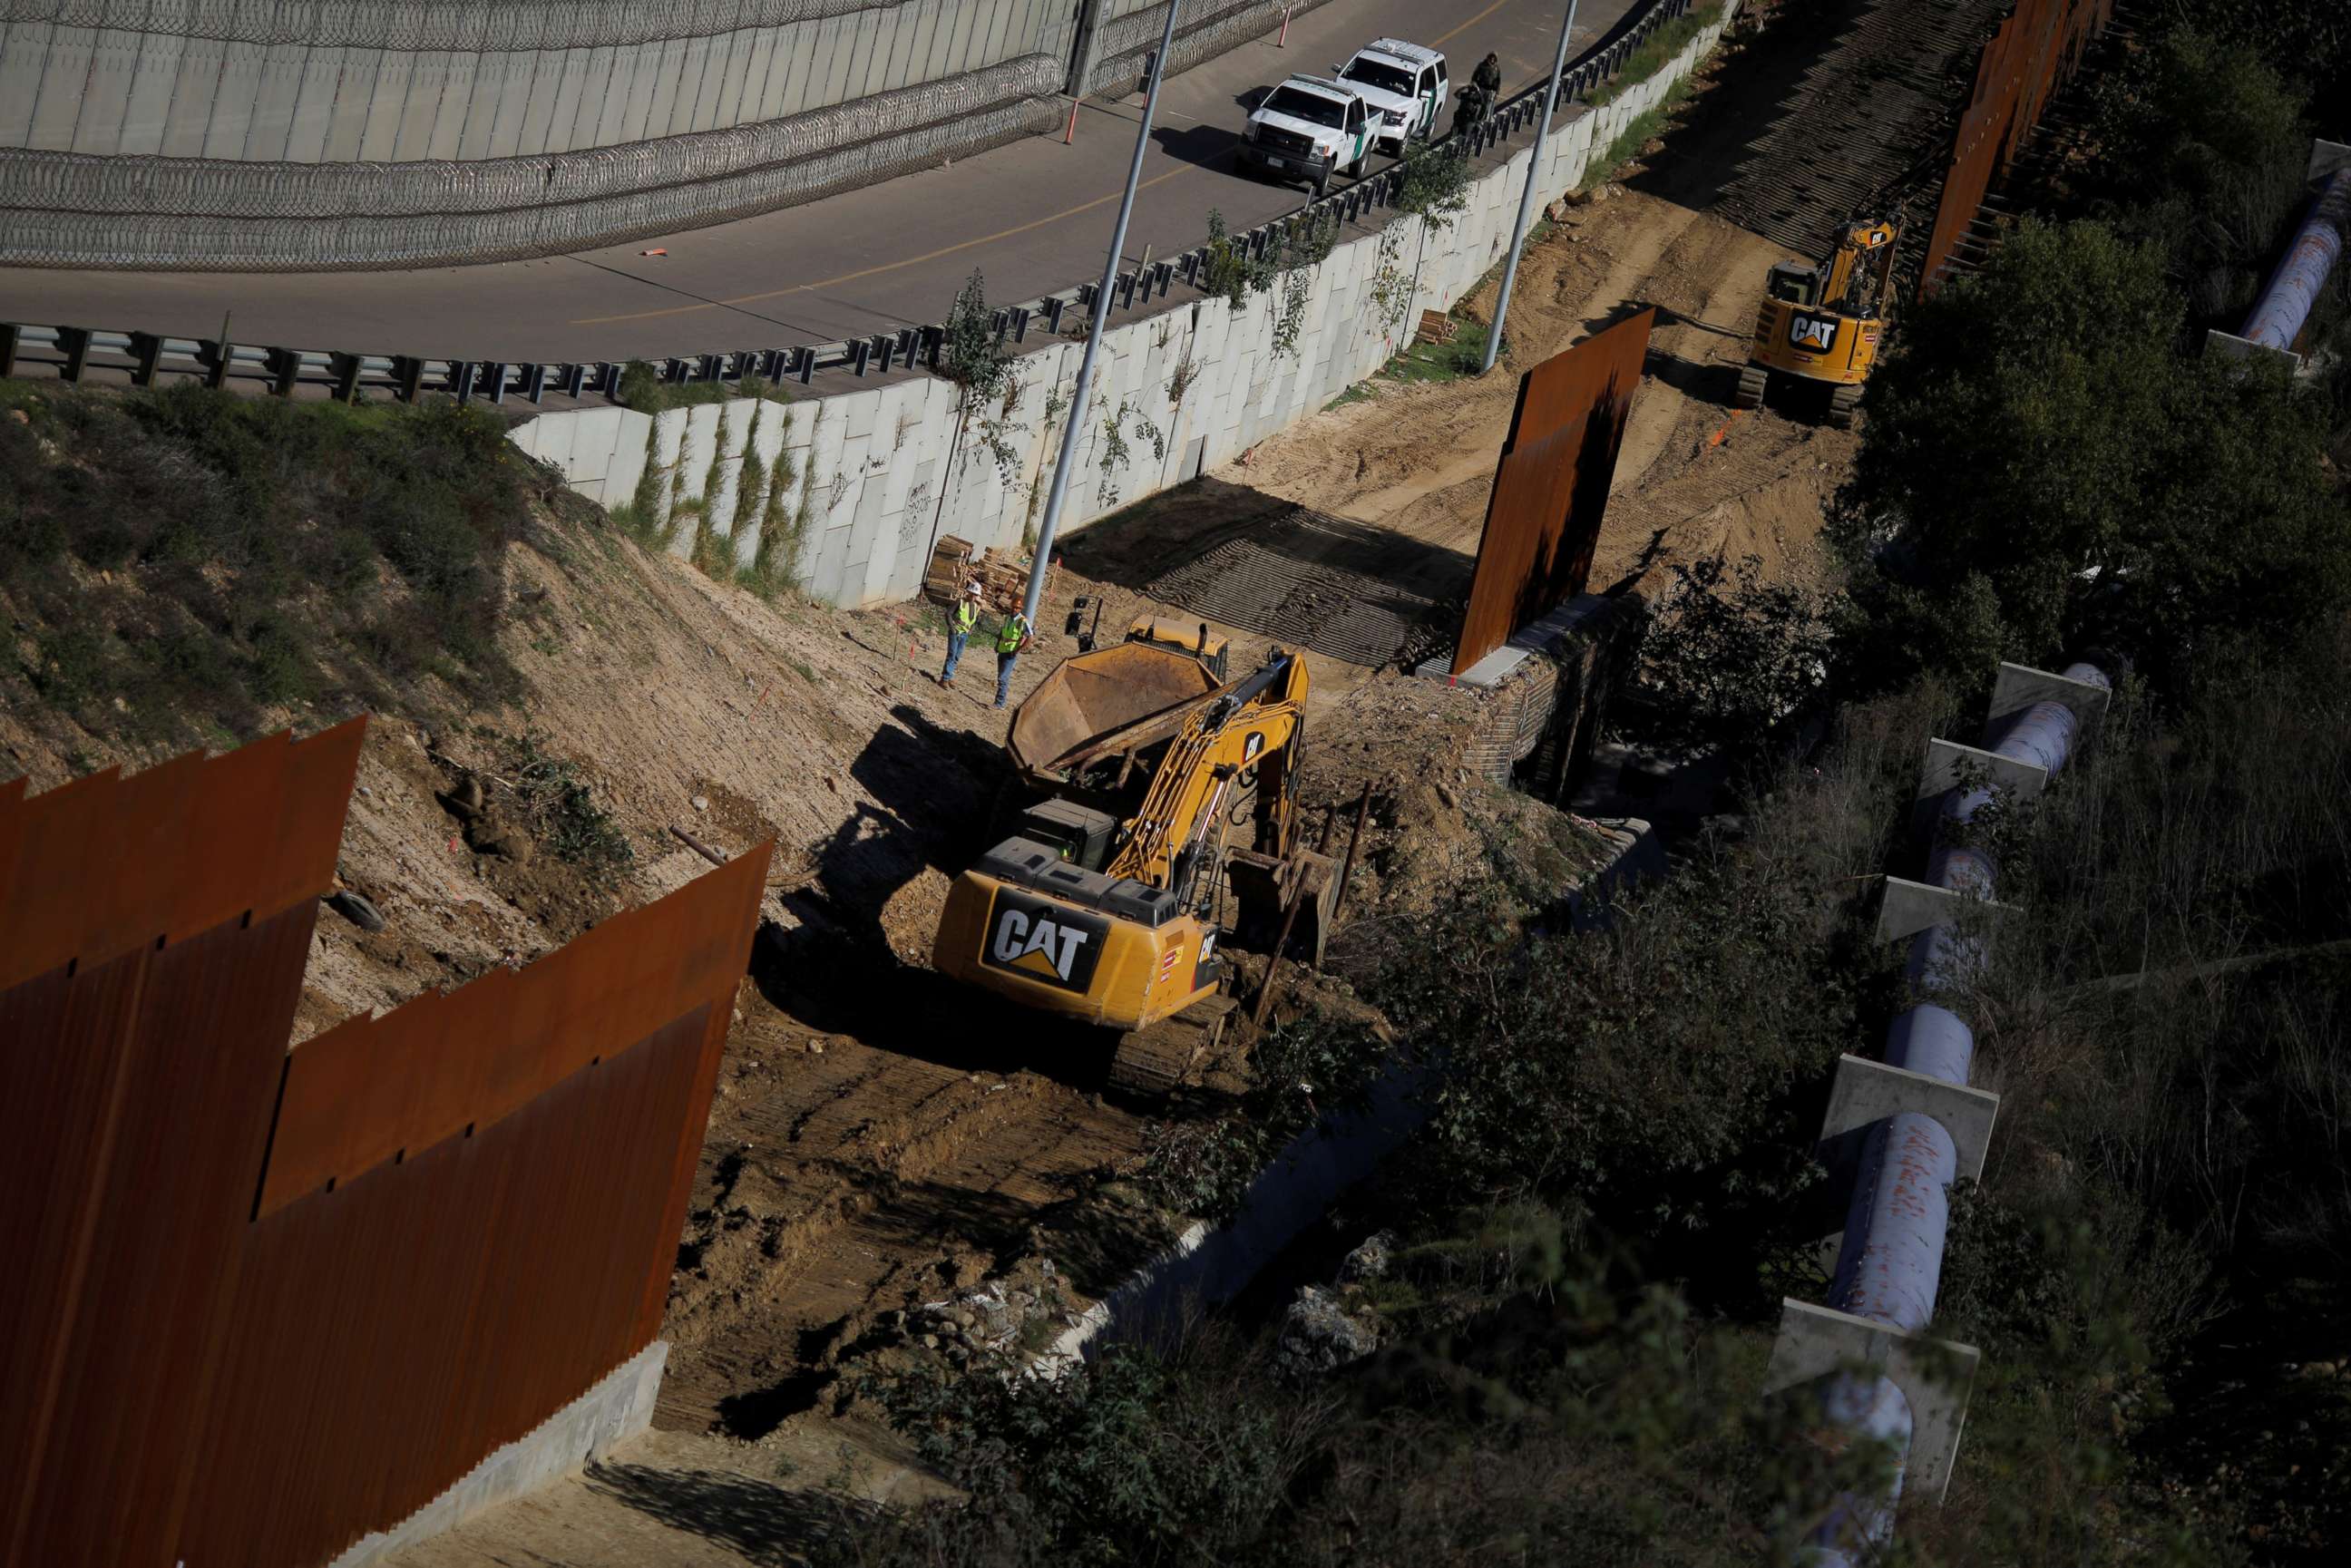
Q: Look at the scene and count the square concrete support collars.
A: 7